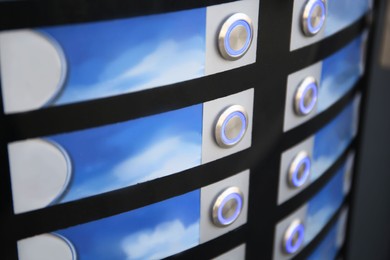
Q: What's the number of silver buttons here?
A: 7